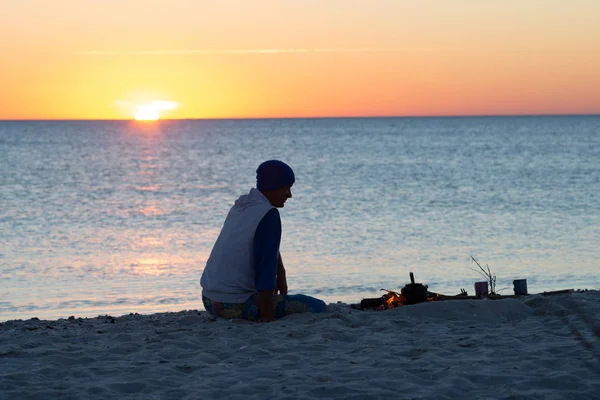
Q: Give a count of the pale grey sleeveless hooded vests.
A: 1